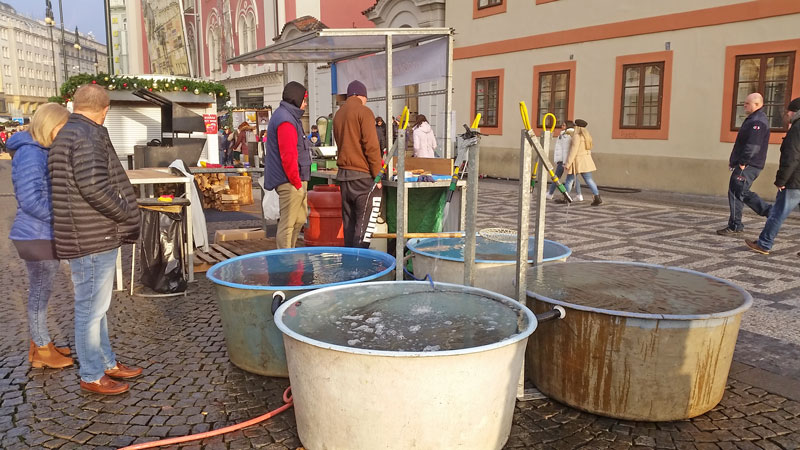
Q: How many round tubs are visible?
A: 4